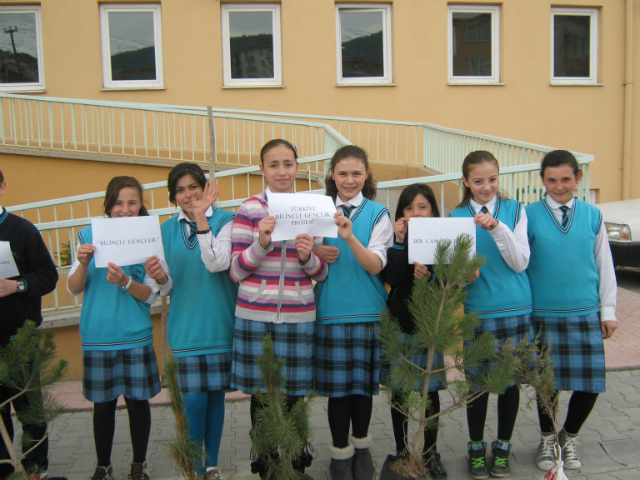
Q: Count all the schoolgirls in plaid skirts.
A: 7